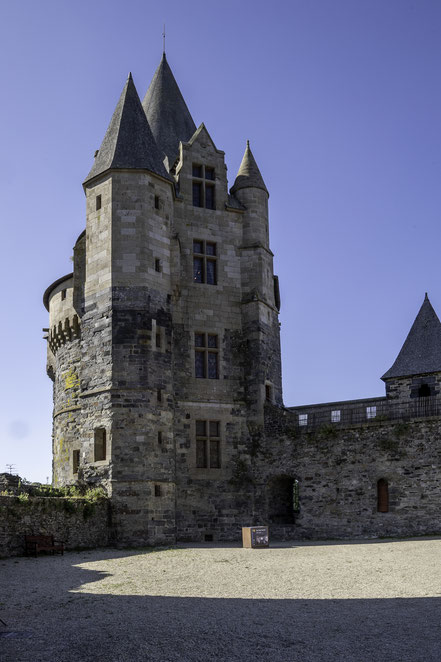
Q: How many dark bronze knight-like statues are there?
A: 0